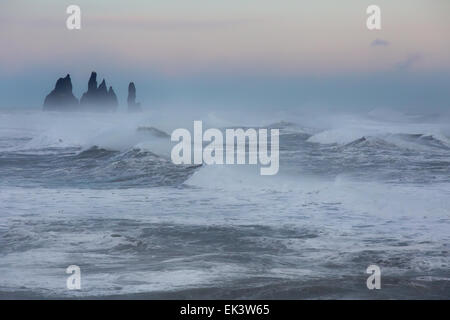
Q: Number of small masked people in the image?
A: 0